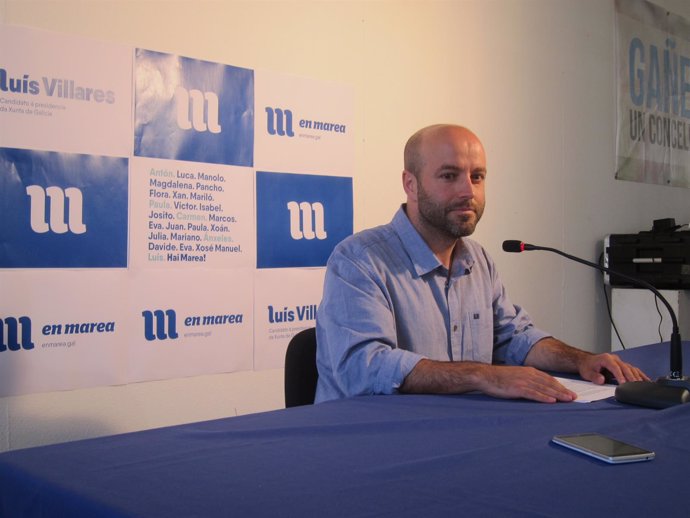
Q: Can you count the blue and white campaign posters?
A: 9